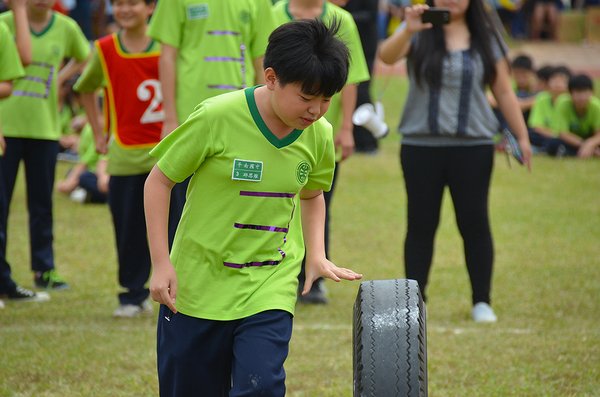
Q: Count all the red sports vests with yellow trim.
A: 1